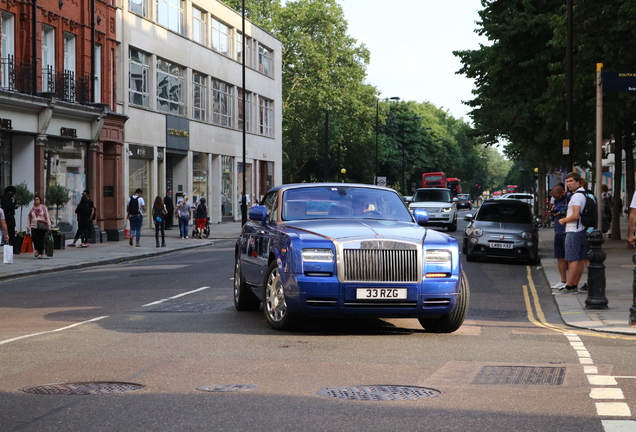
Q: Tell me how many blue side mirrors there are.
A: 2